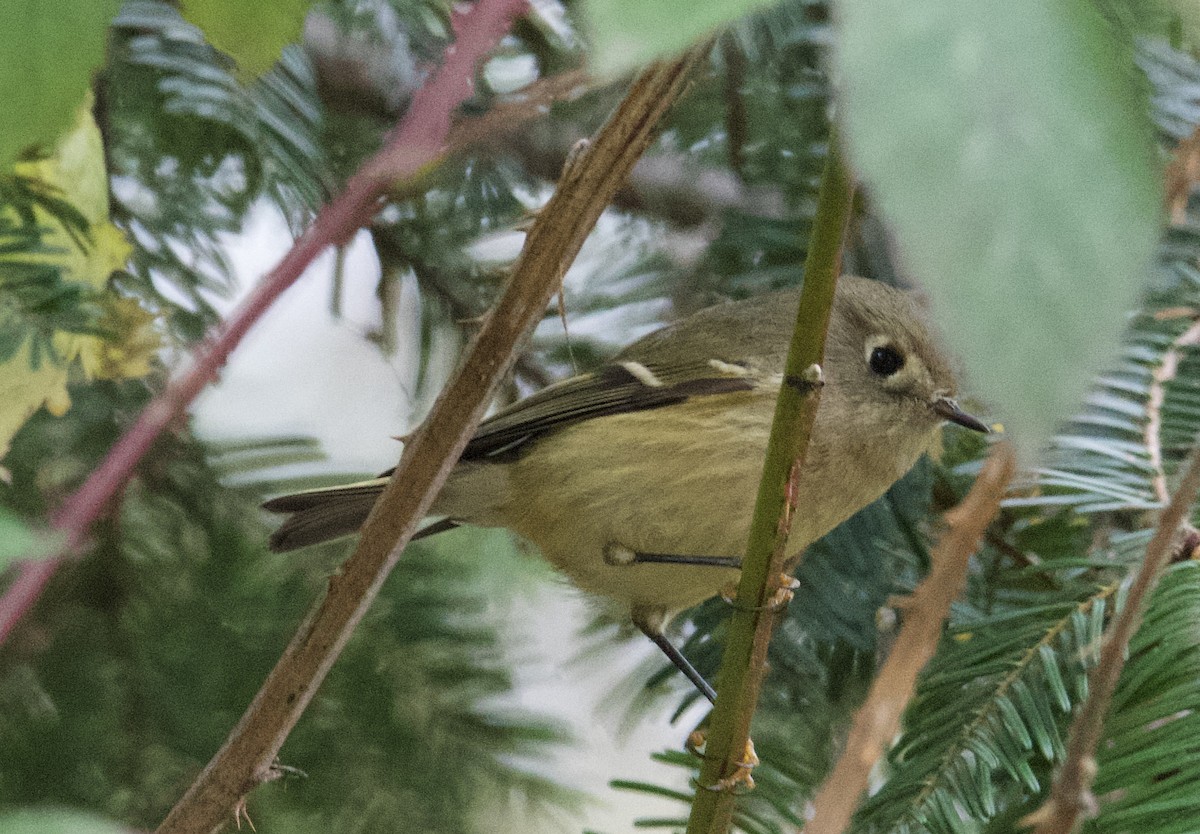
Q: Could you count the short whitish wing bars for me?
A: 2